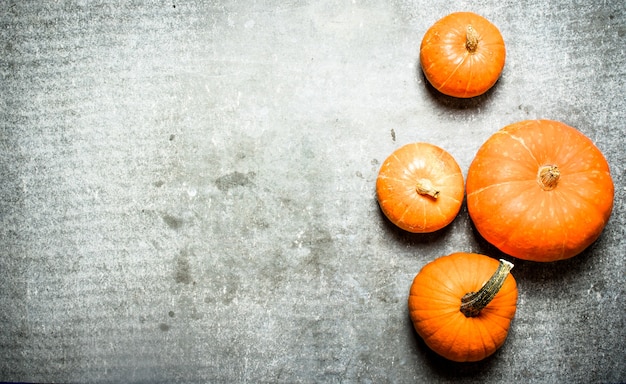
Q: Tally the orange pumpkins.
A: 4